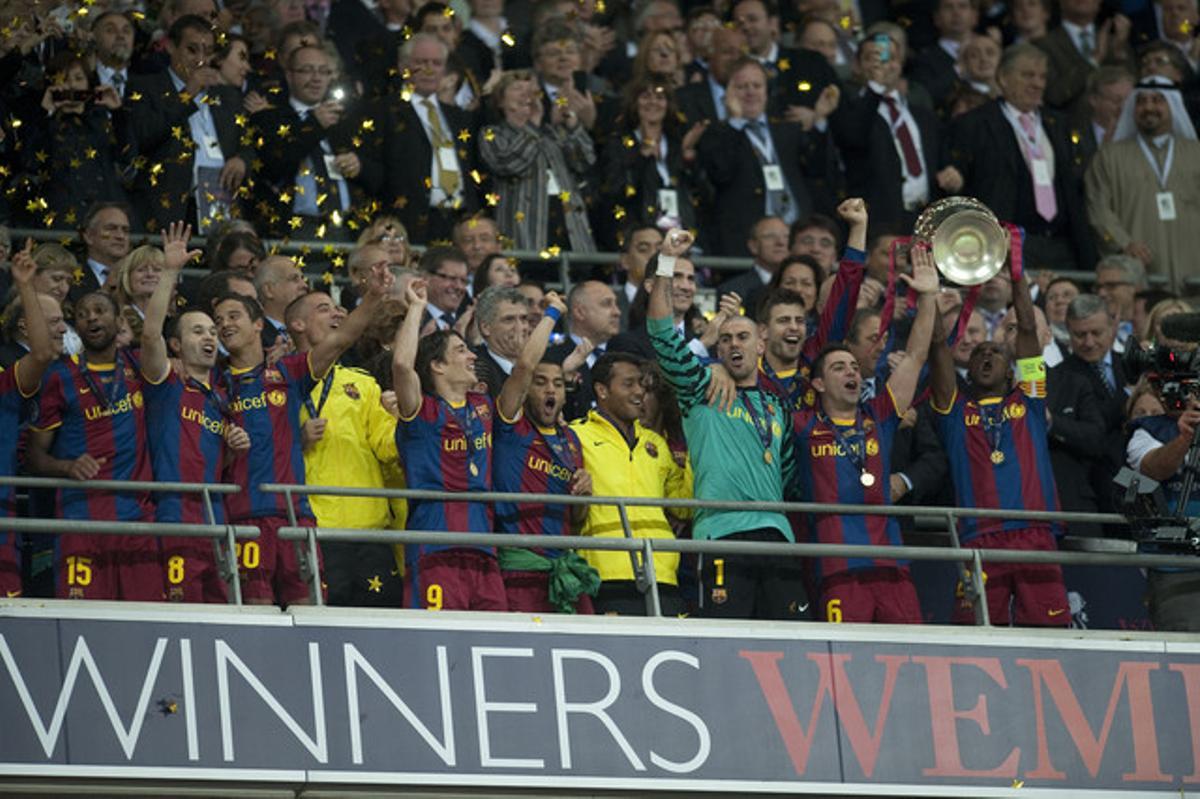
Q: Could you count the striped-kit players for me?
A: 9